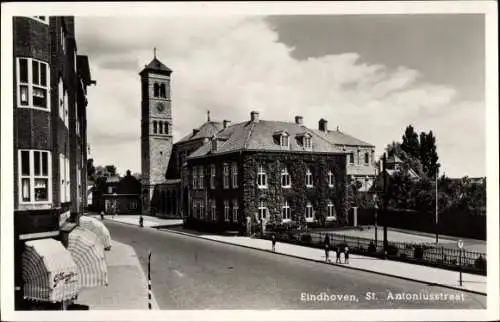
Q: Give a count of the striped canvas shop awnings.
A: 3